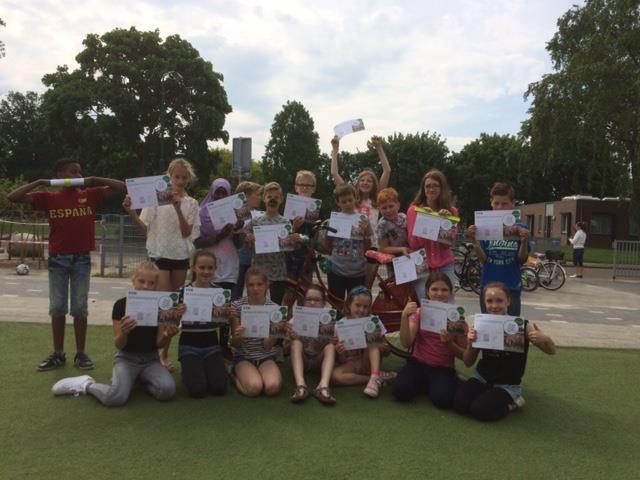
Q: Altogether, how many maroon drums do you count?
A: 0